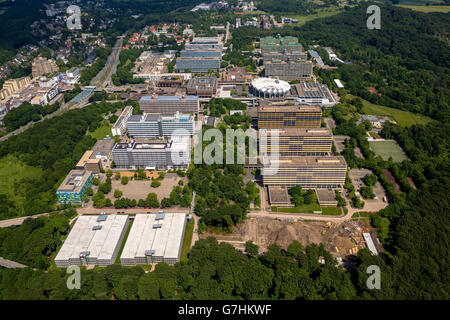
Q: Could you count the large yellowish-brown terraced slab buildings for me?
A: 3